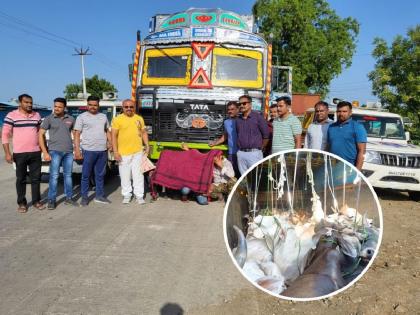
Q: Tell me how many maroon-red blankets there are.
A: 1